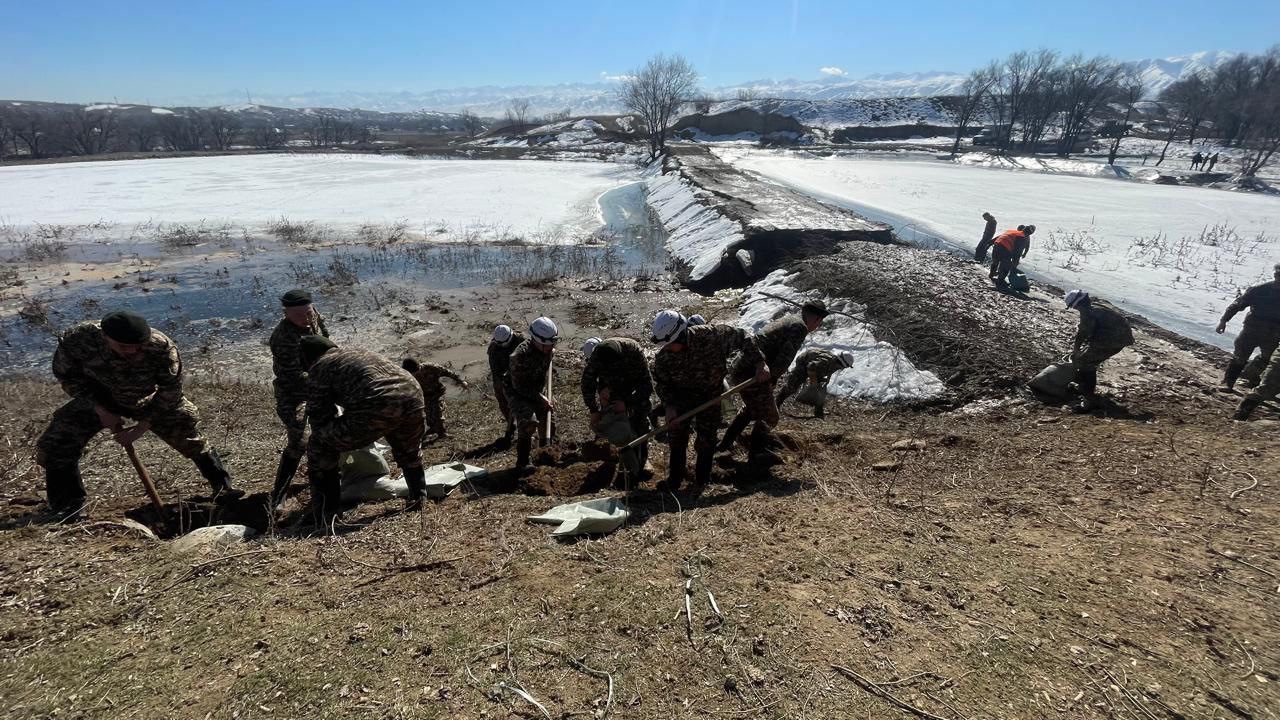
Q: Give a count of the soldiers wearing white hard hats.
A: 7